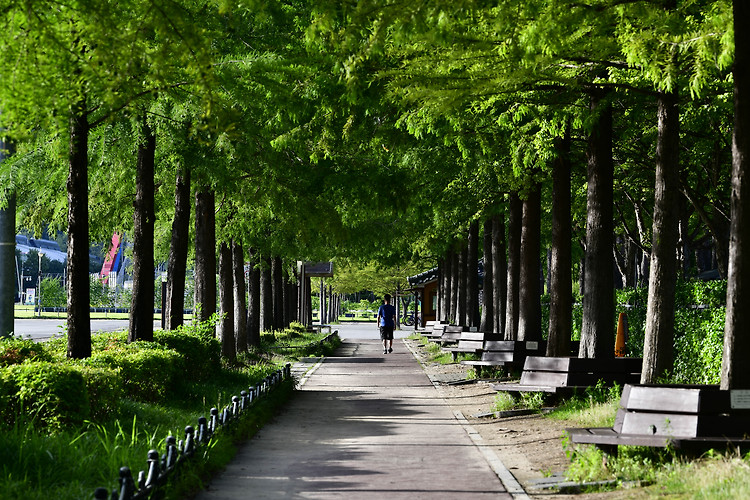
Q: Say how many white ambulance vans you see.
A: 0